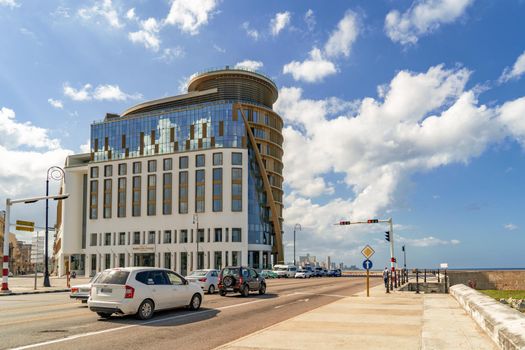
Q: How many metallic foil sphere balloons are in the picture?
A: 0